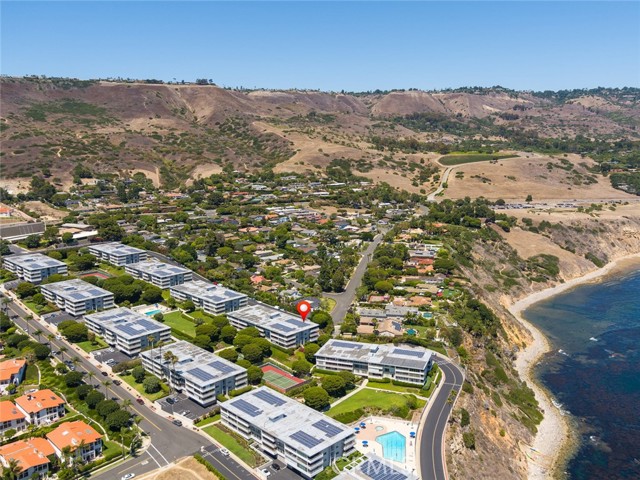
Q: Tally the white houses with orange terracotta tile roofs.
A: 5